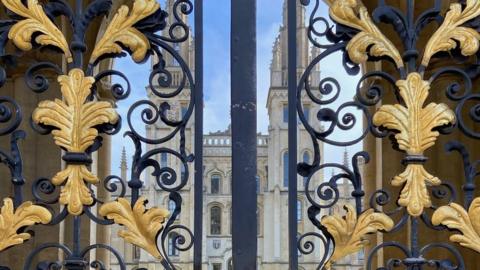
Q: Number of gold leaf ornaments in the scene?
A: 12